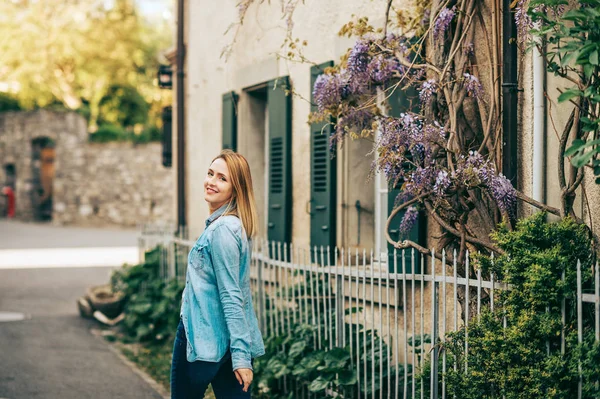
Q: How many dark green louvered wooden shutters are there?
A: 4